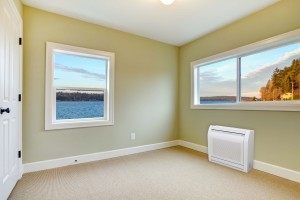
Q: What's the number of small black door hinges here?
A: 3